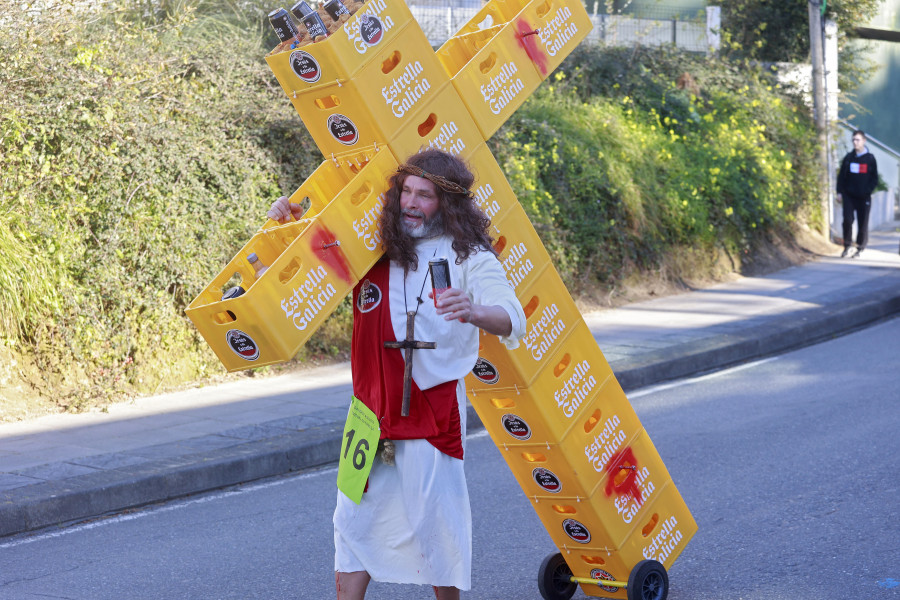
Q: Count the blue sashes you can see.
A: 0